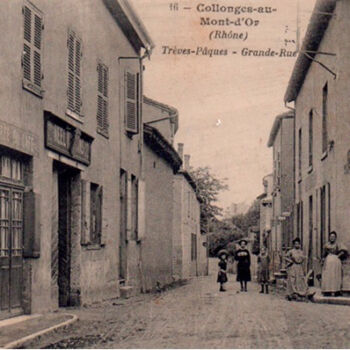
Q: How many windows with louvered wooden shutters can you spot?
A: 4